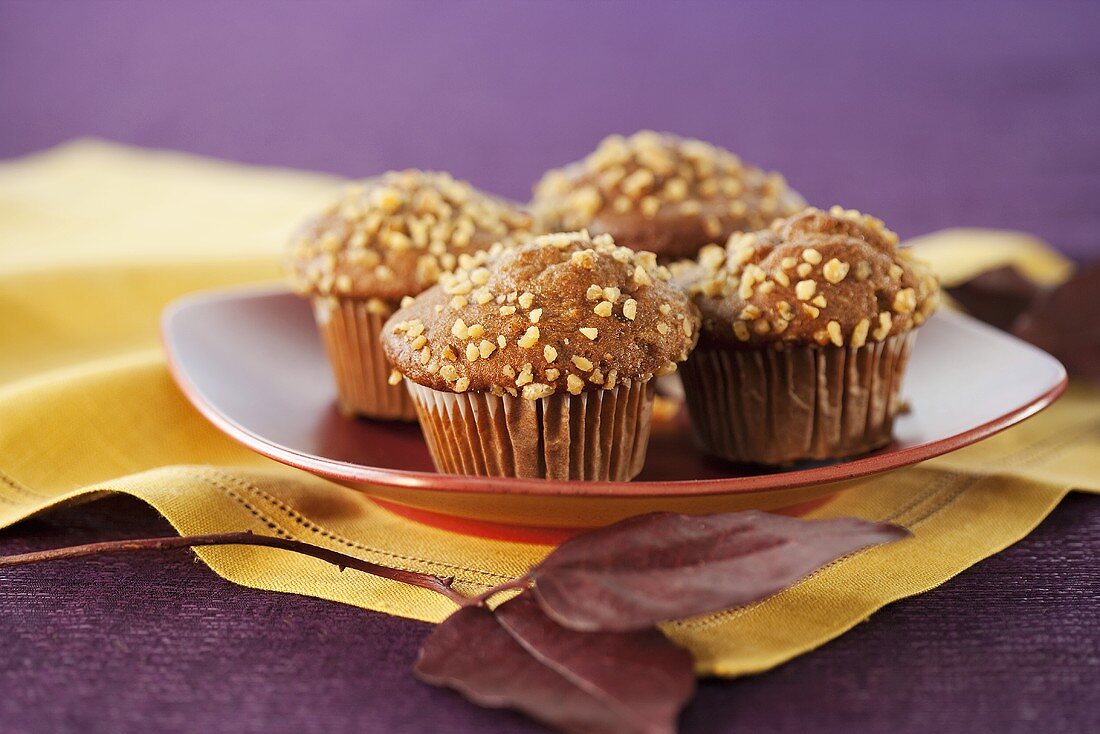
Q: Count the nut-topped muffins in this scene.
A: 4